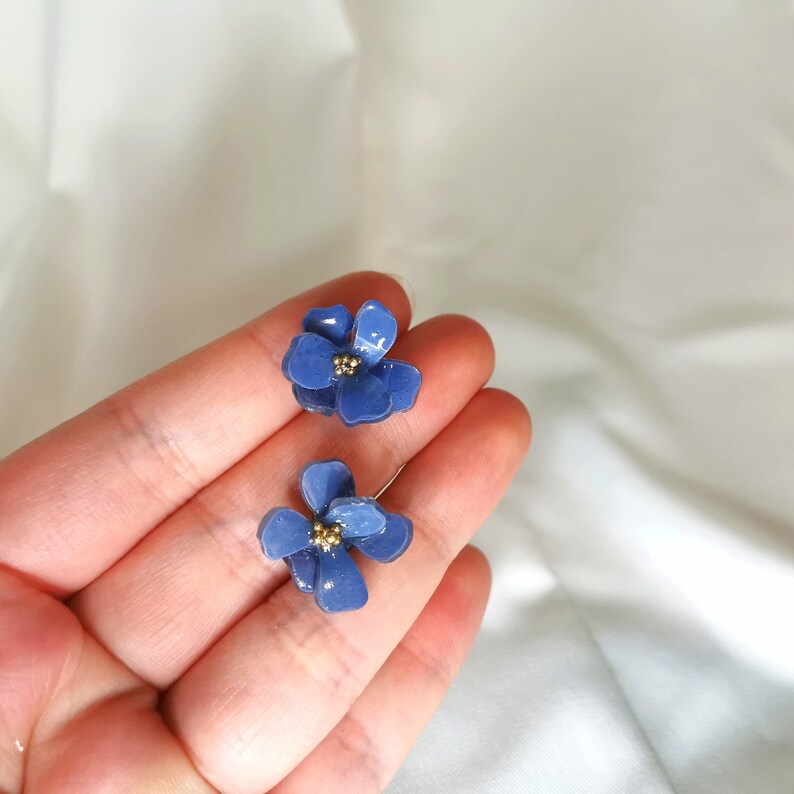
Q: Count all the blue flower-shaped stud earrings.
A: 2